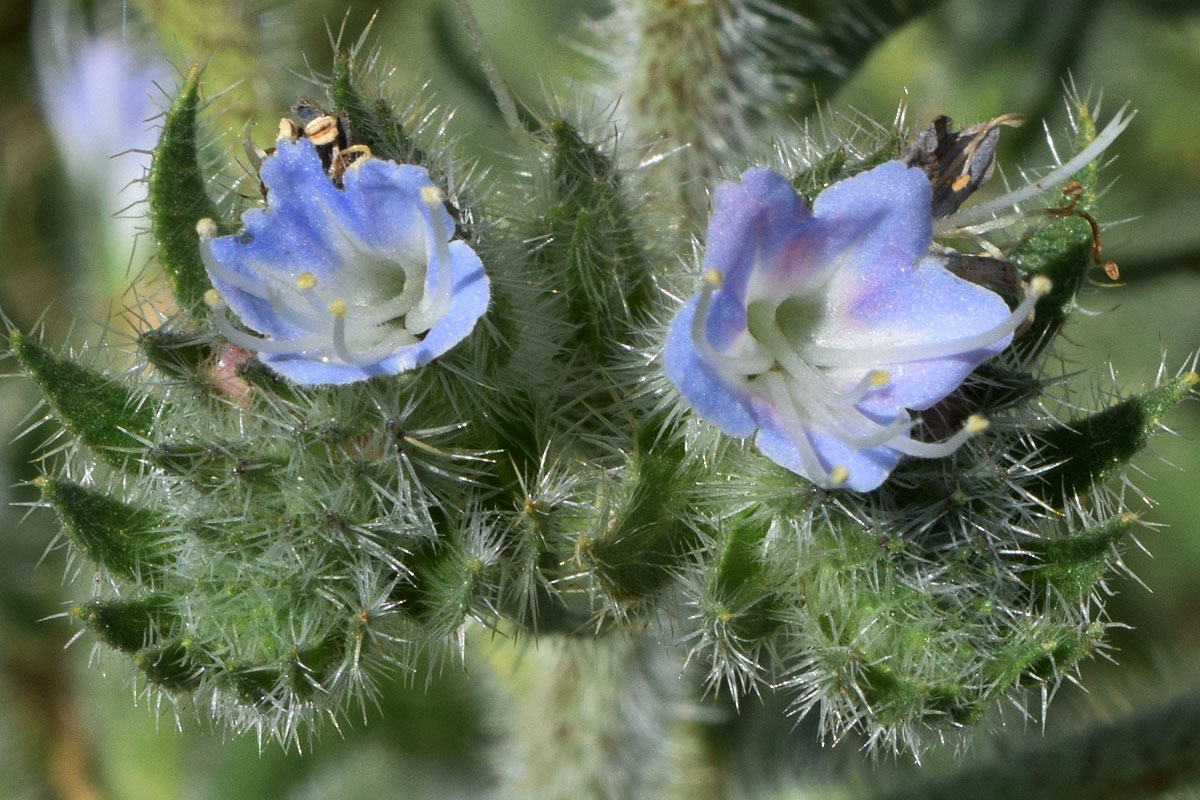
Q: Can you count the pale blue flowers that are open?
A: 2